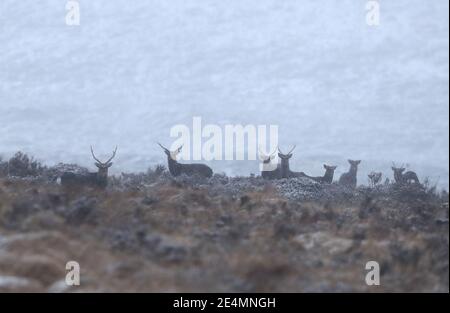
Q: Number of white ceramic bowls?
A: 0